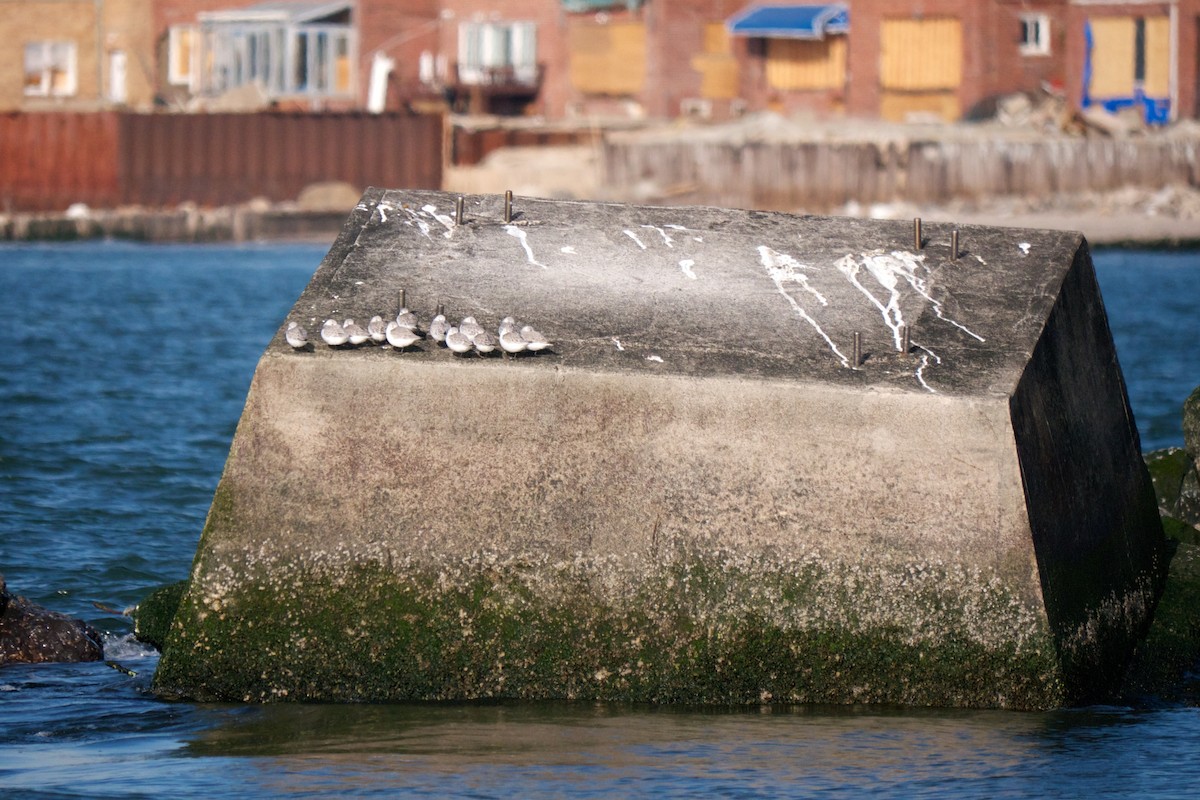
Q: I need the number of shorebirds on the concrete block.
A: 13